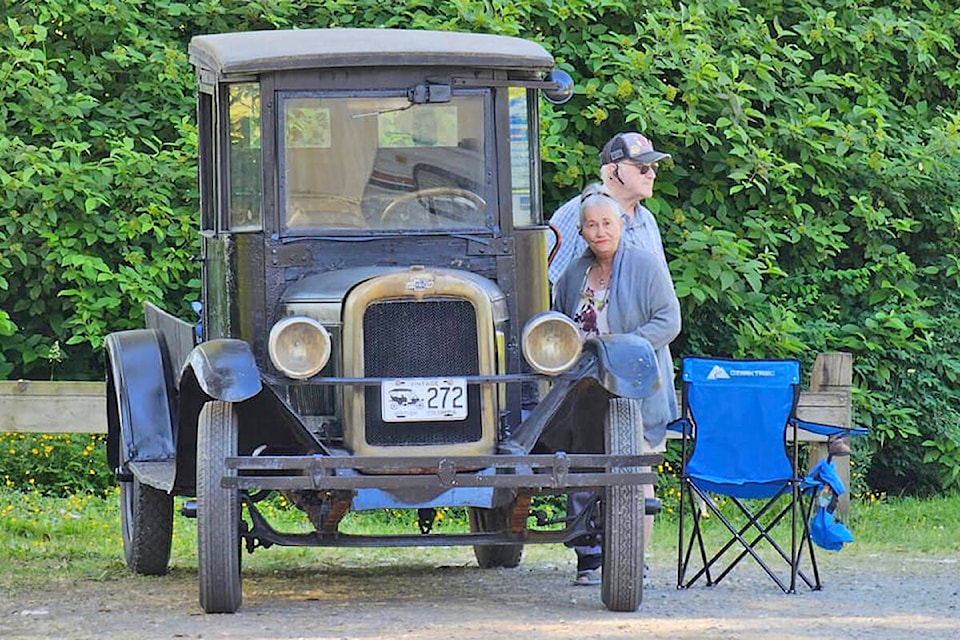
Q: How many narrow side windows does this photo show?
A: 2